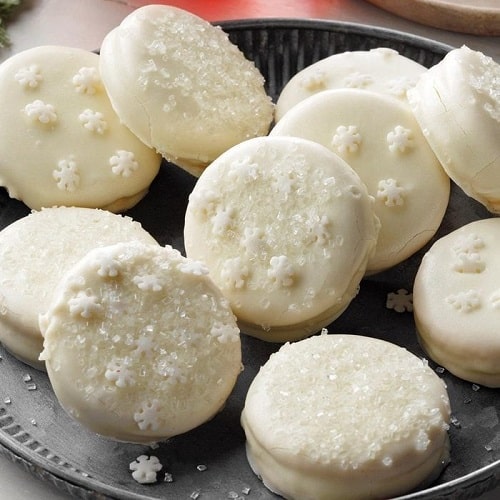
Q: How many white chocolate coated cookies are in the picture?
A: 10